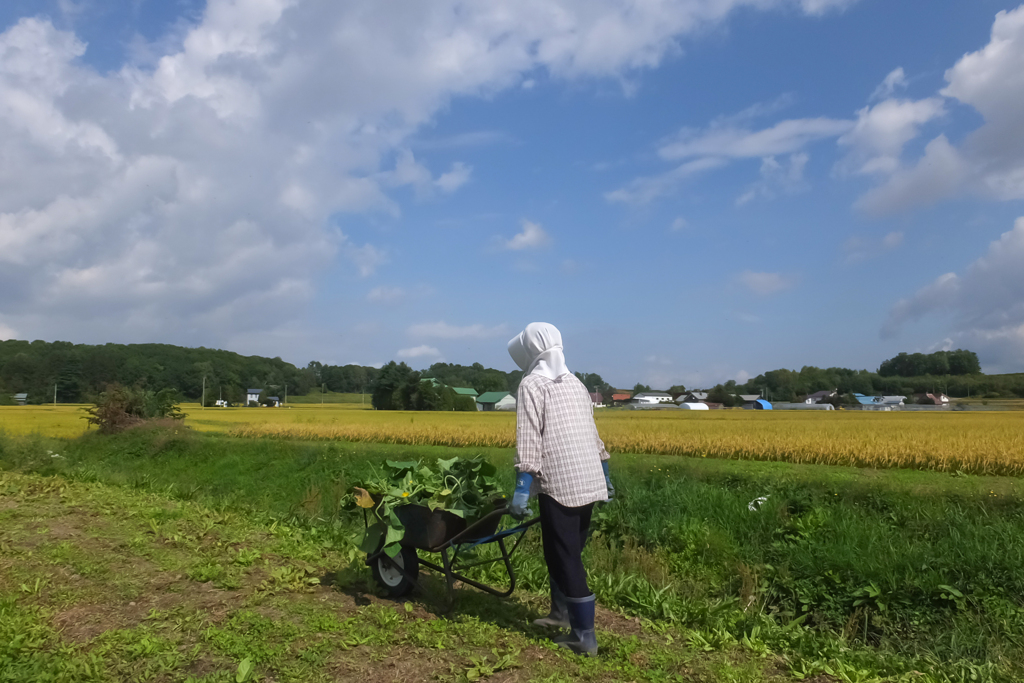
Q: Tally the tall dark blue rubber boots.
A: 2